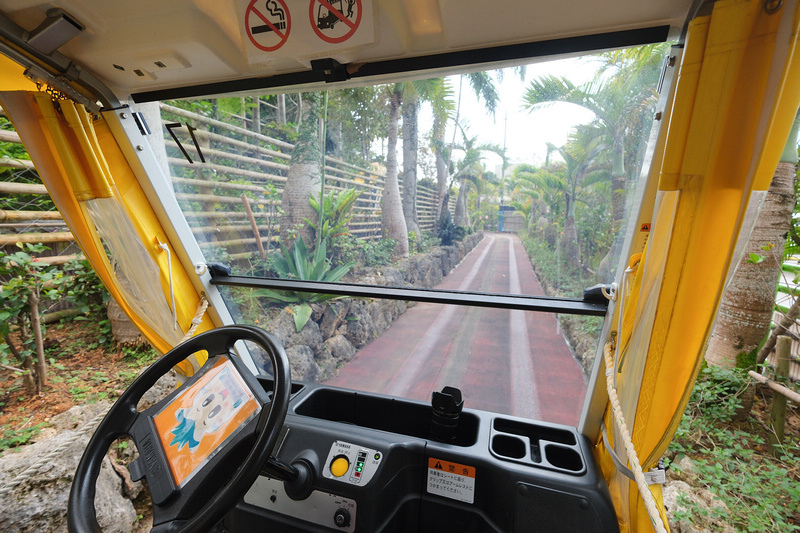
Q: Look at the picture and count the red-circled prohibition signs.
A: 2